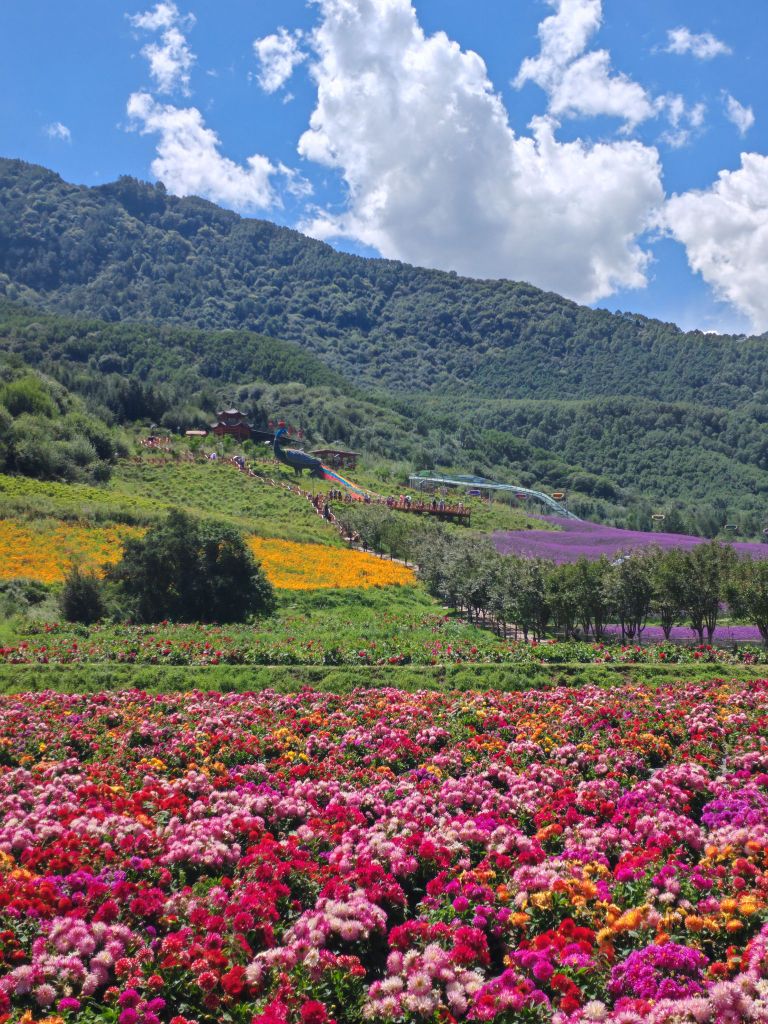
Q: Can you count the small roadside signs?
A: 0